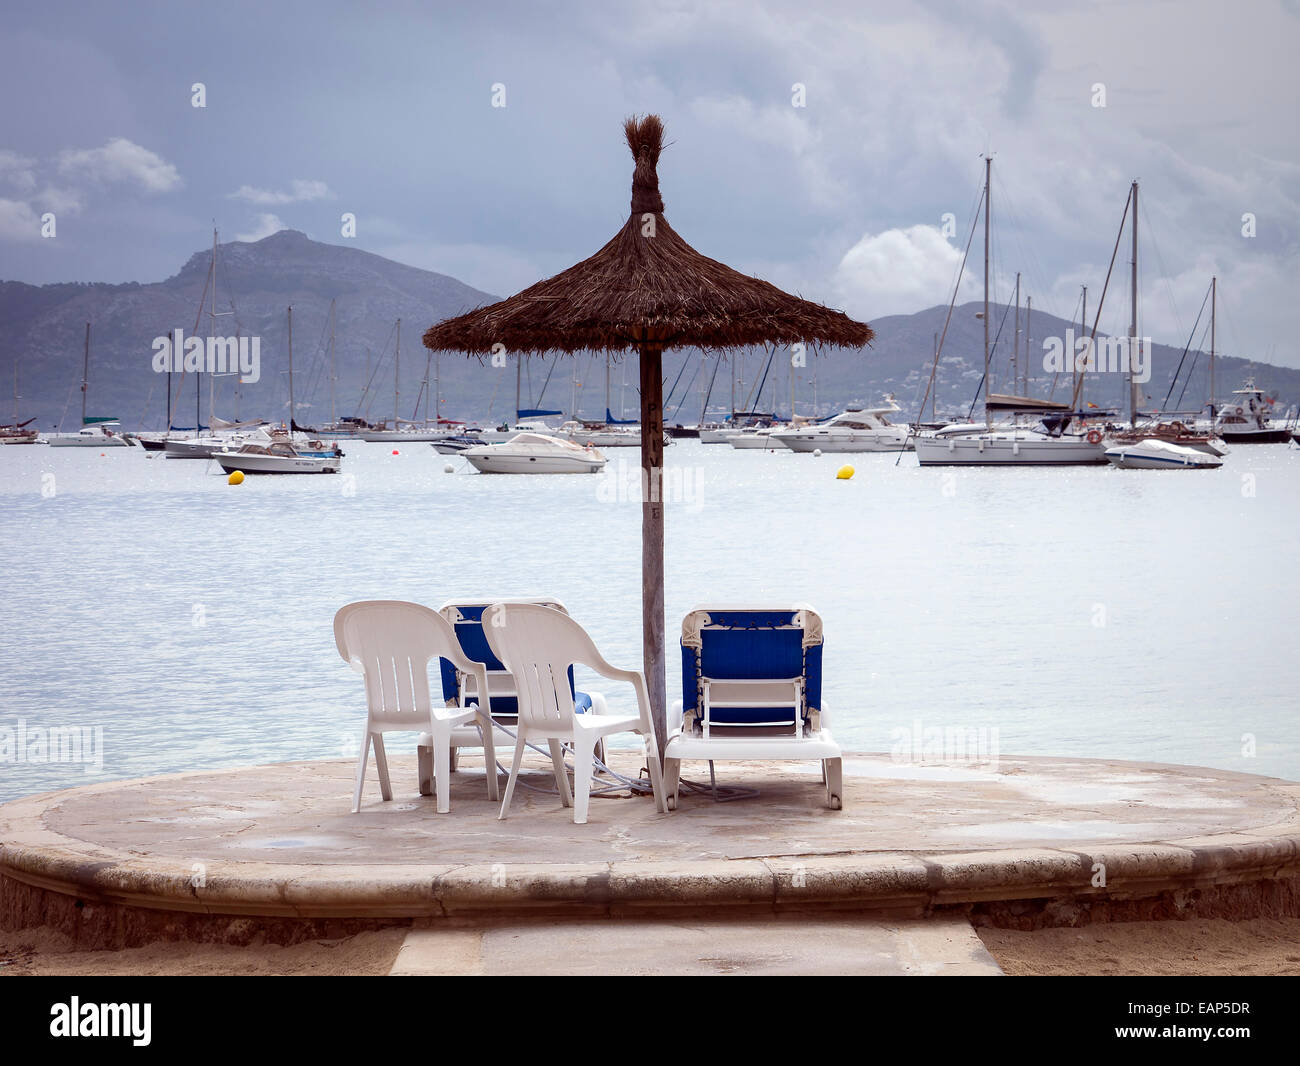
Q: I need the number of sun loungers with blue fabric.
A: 2